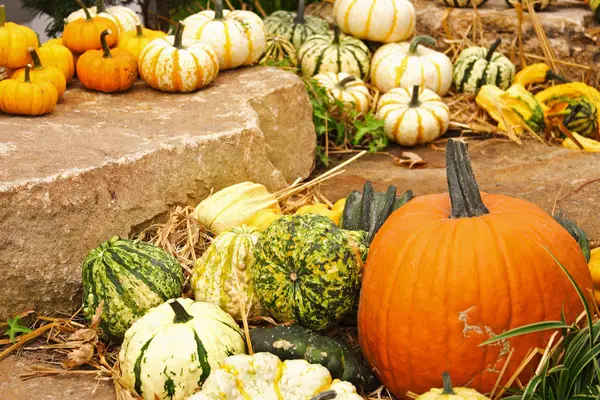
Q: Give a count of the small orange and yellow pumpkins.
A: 7